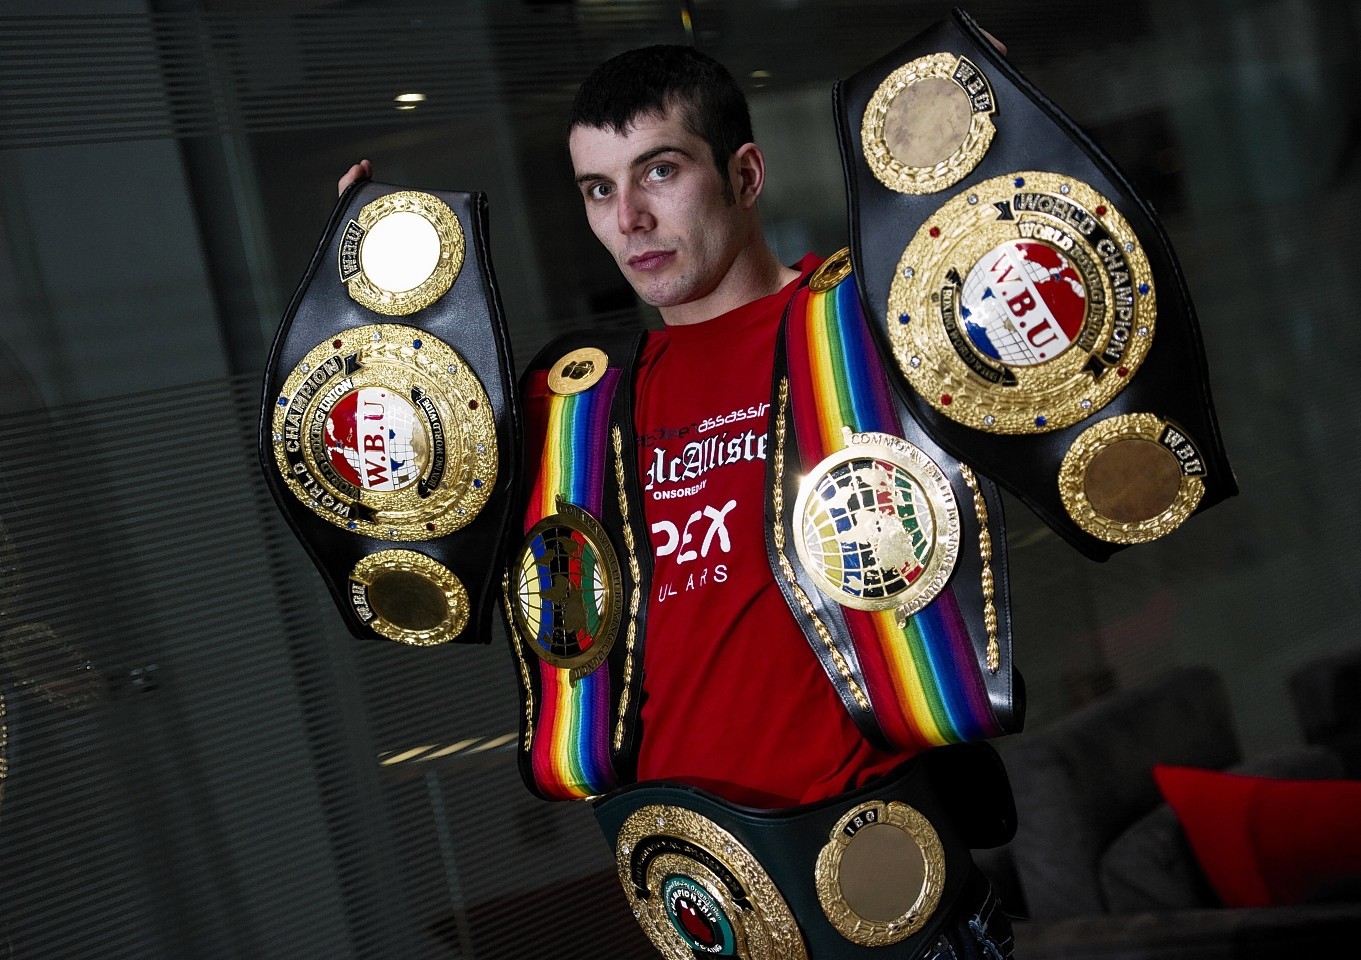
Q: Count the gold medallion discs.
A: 12